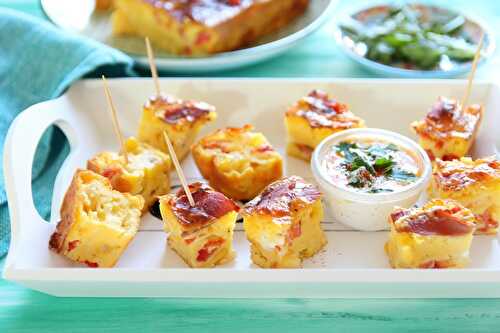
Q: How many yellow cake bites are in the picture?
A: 10